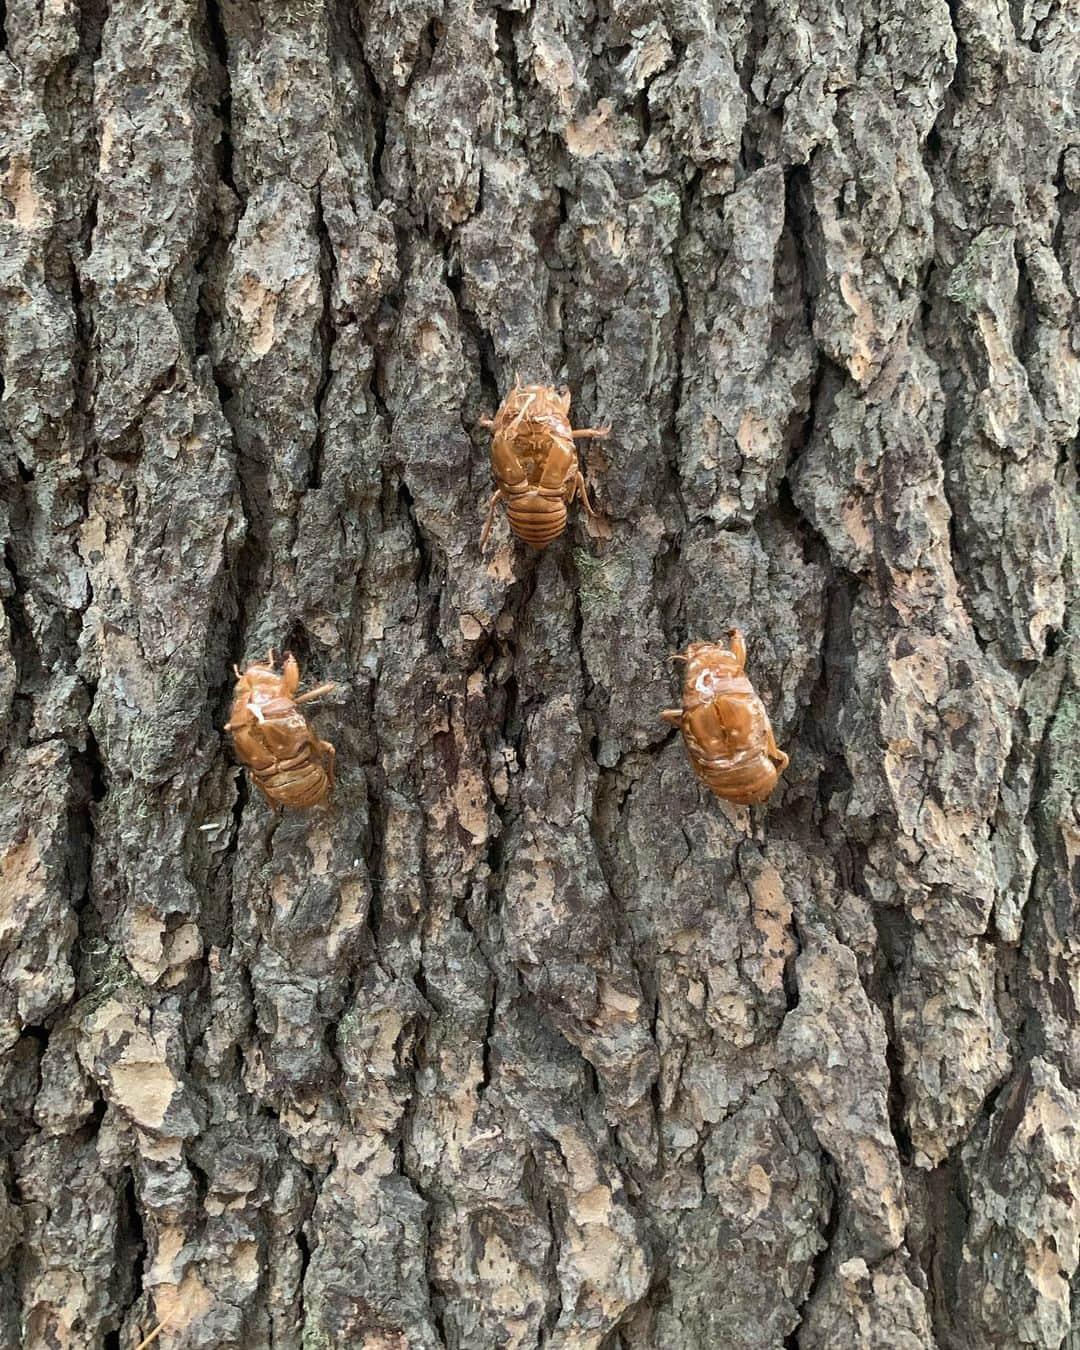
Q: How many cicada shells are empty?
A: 3